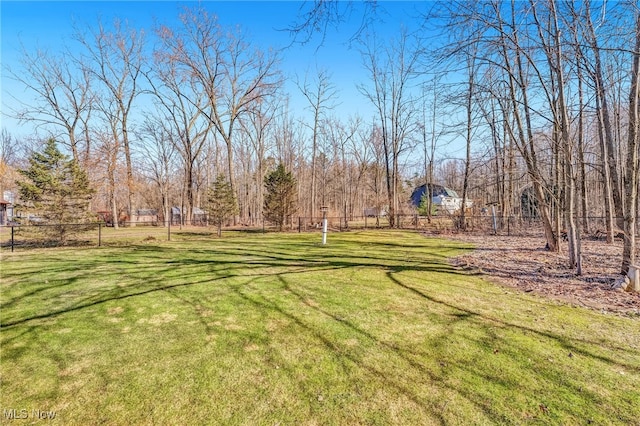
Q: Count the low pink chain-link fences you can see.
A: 0